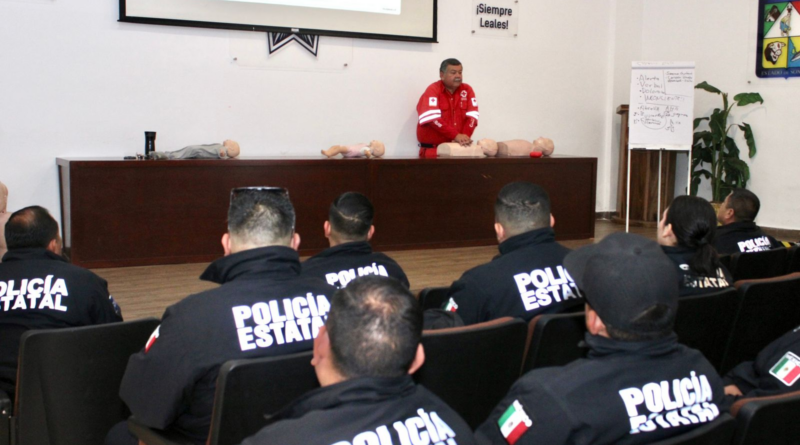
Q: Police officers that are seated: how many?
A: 9